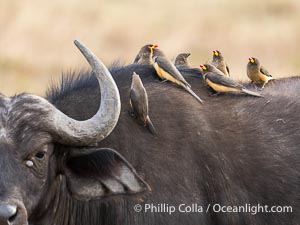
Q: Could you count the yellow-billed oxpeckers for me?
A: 7